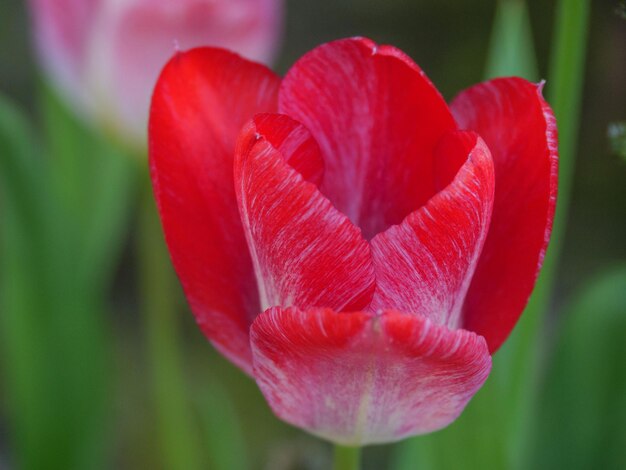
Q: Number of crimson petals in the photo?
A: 6